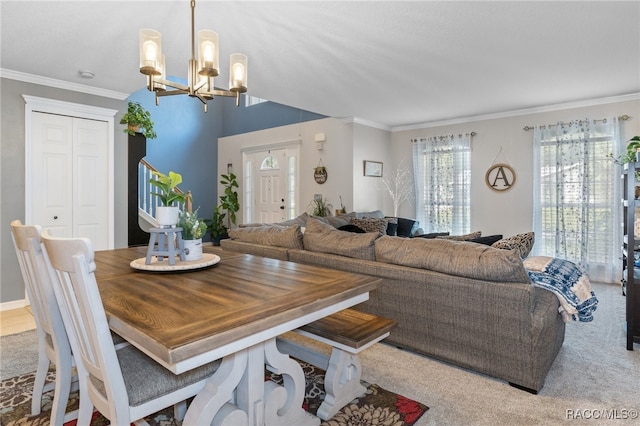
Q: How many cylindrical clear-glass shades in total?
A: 5